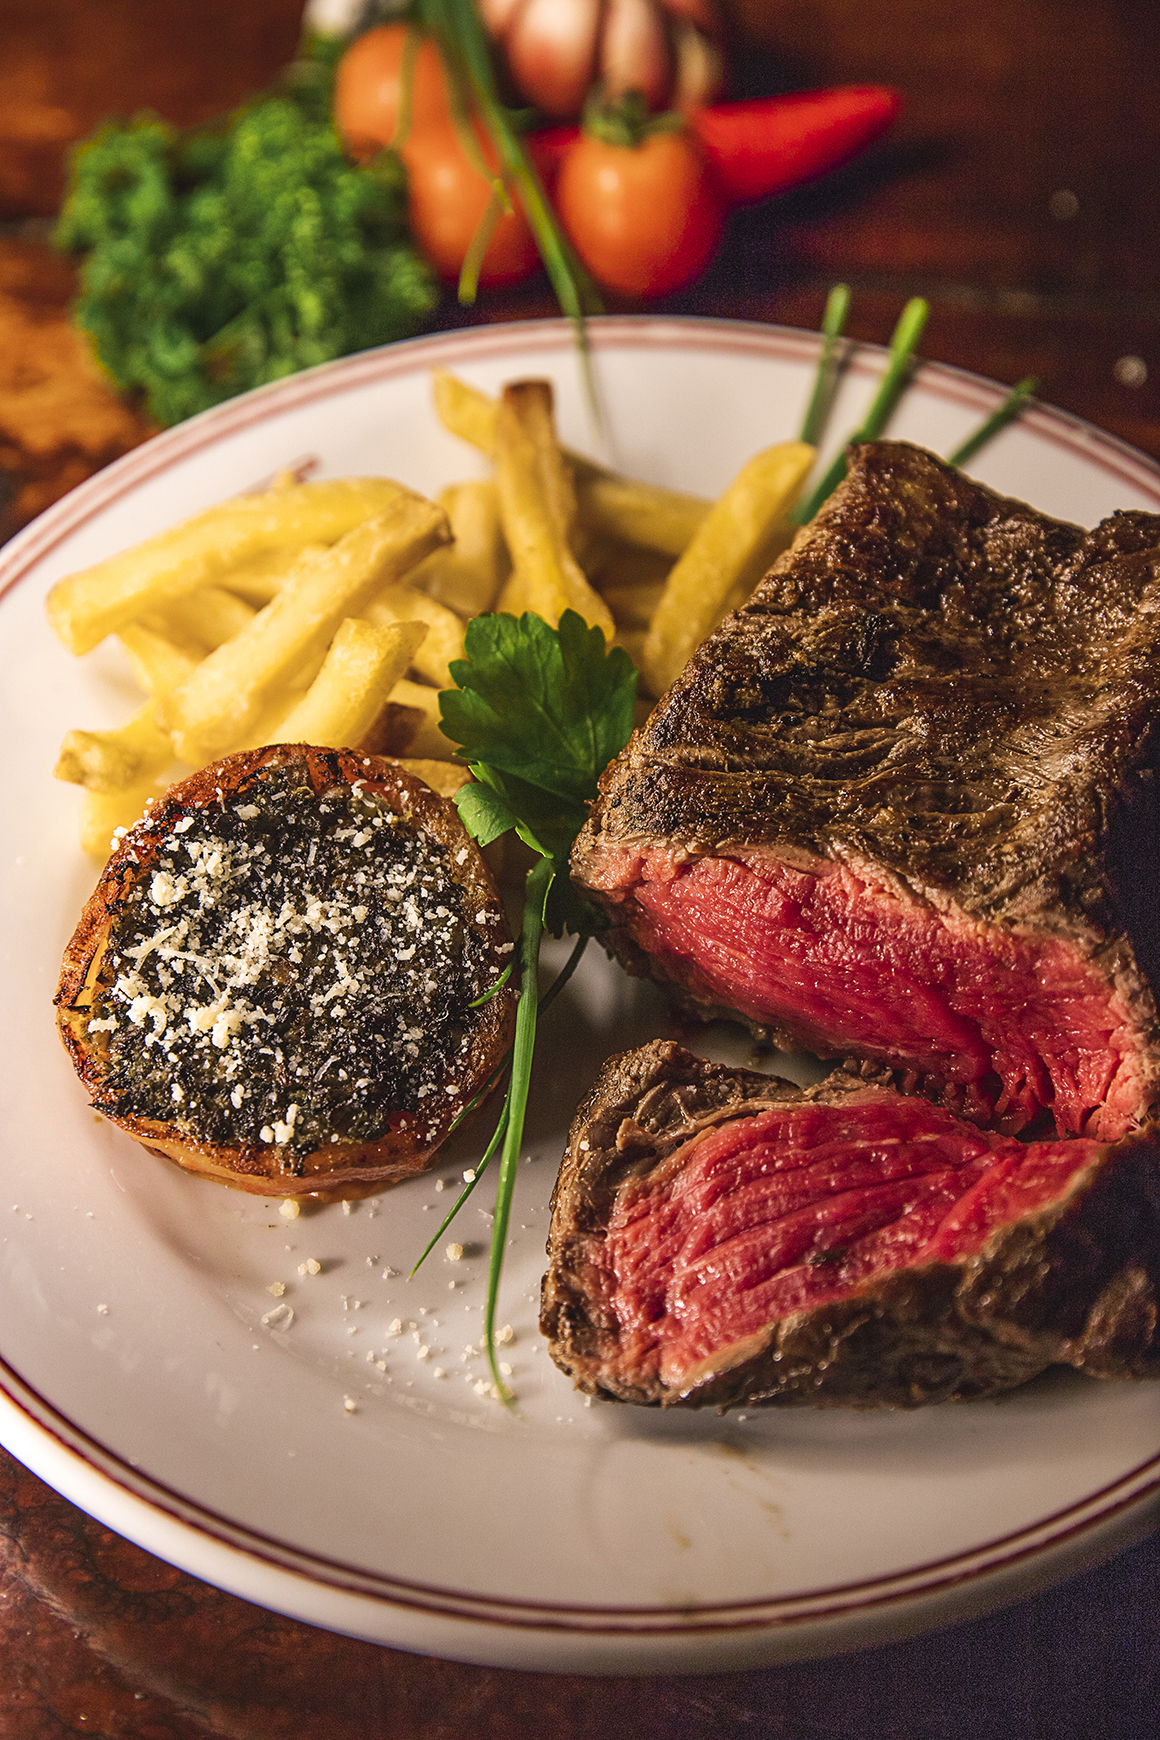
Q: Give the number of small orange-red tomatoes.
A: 3